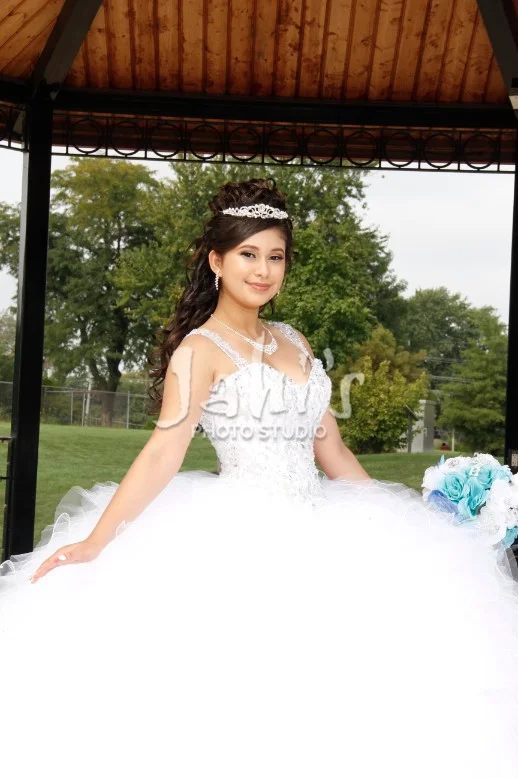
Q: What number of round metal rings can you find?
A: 11